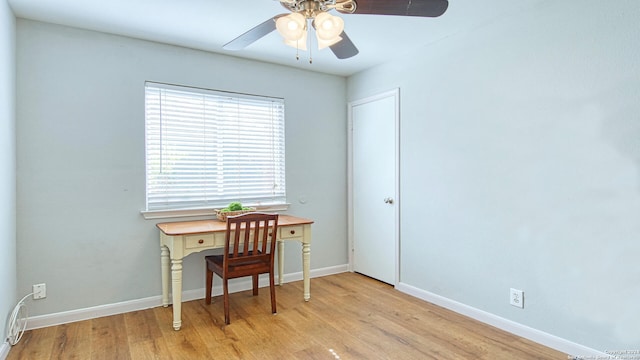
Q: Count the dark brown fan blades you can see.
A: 3